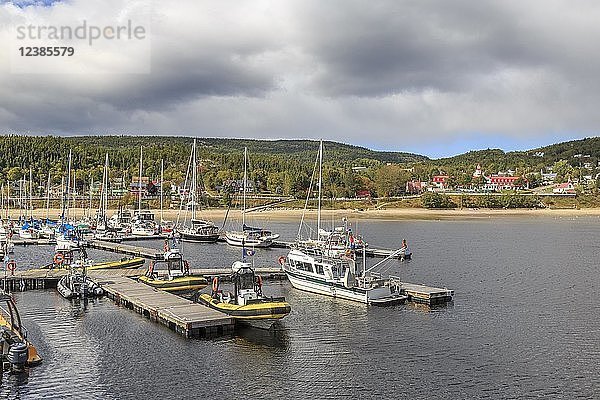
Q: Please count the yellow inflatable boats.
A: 4